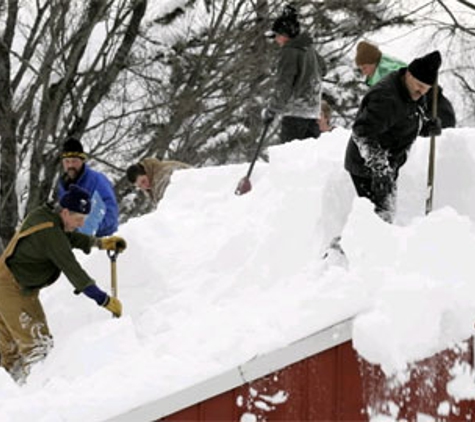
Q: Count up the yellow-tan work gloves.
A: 2